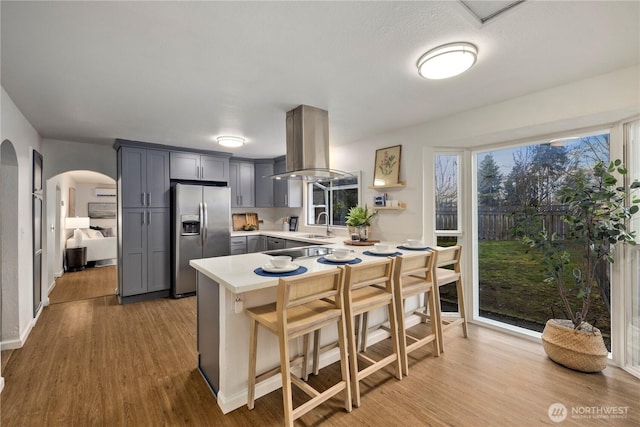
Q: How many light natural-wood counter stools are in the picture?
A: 4